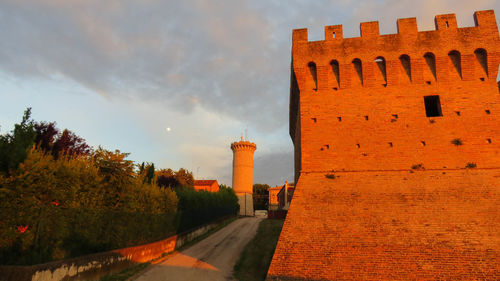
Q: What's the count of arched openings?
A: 8